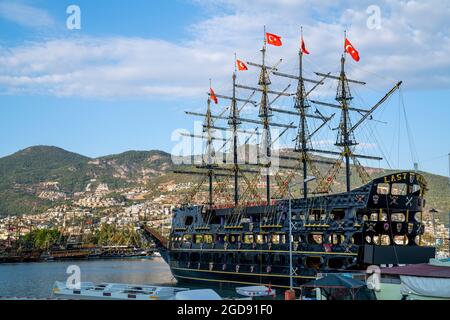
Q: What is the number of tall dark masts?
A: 5